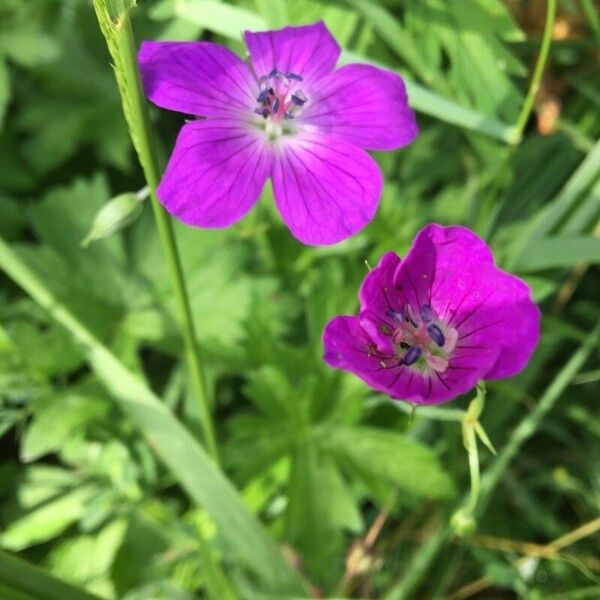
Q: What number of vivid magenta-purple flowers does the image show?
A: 2